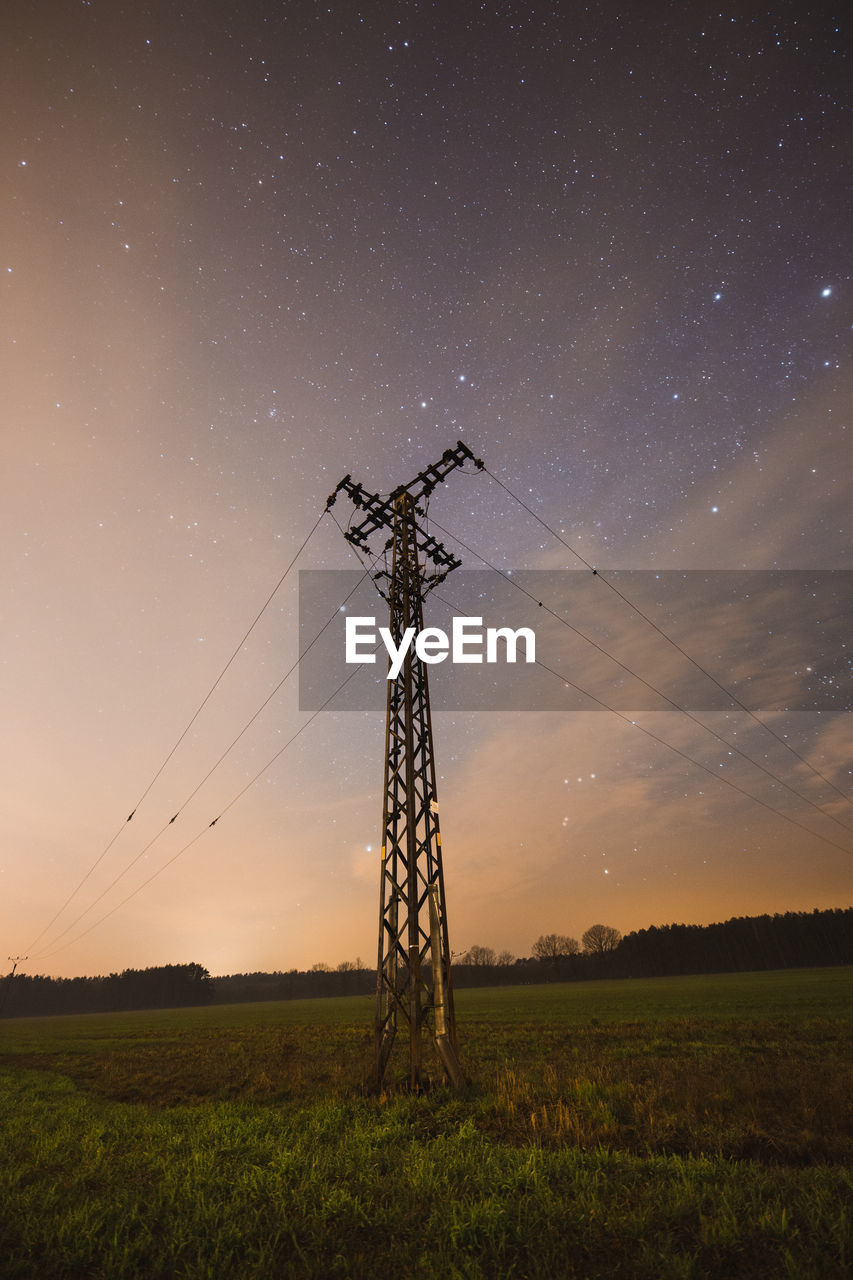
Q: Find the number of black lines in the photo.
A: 6